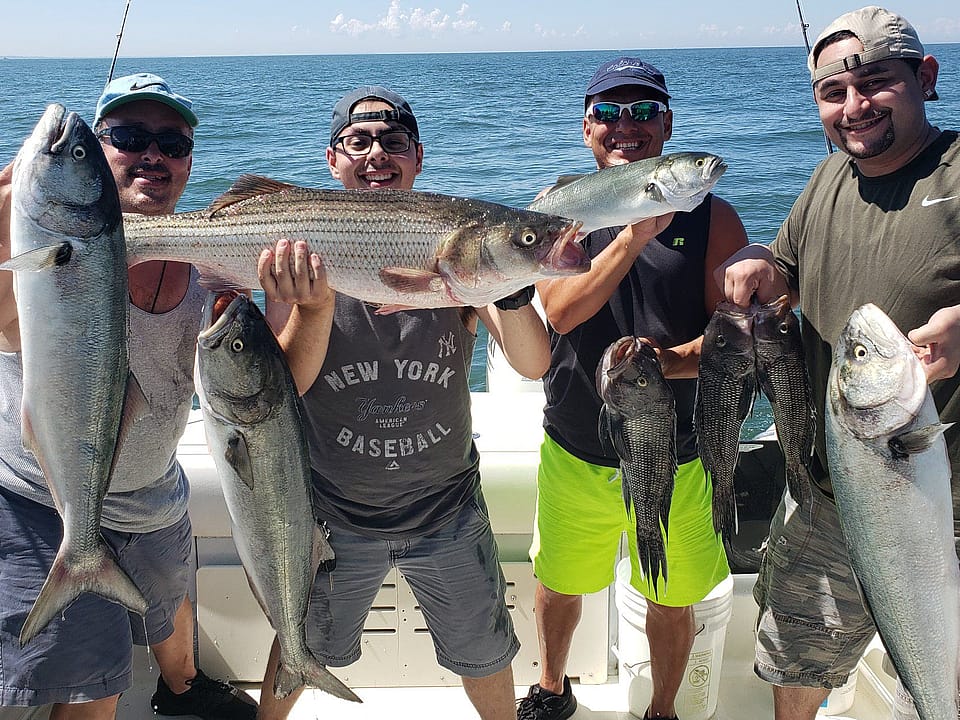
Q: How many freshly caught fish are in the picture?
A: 8